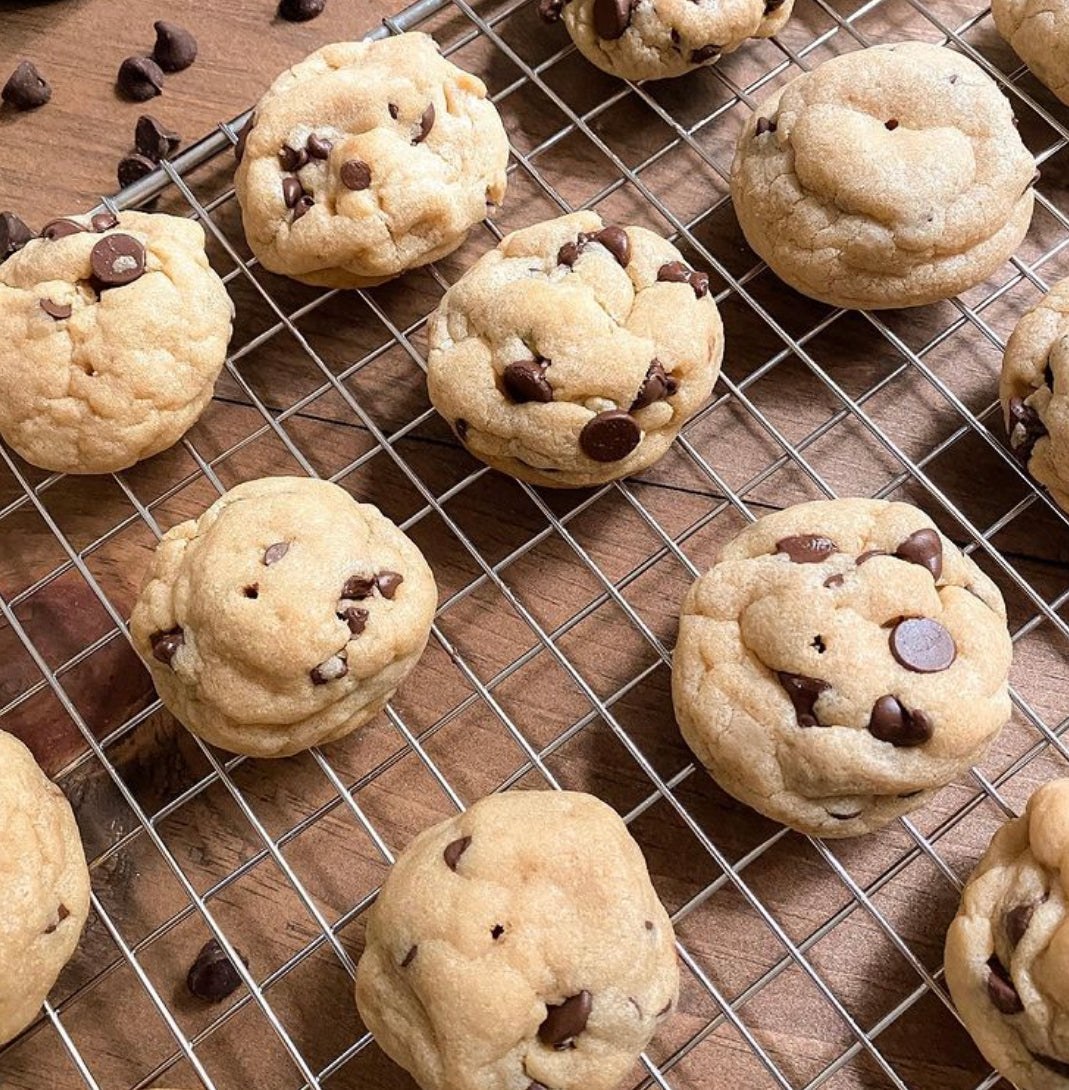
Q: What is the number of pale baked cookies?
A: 12